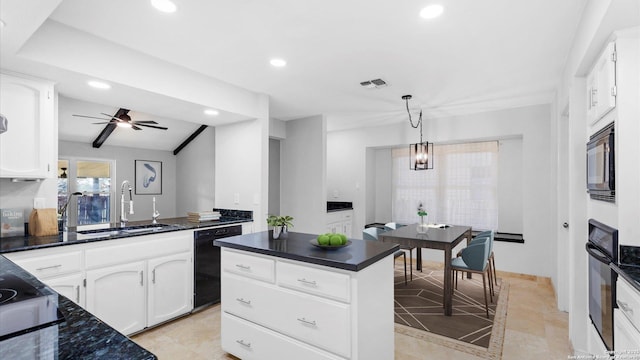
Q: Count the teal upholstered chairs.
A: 4